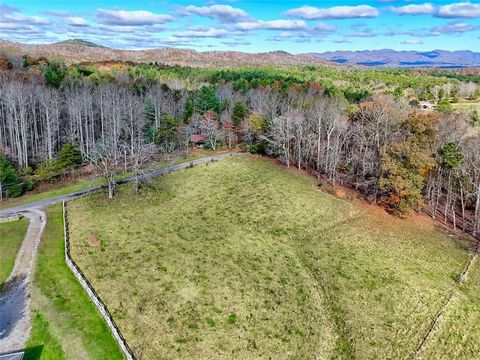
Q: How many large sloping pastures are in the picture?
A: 1